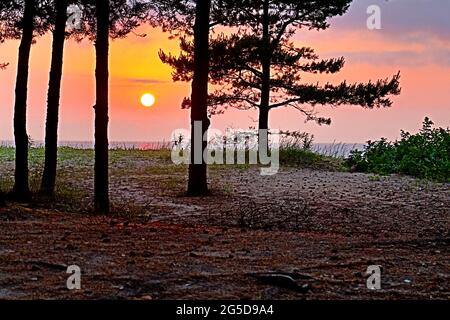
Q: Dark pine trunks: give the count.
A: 5